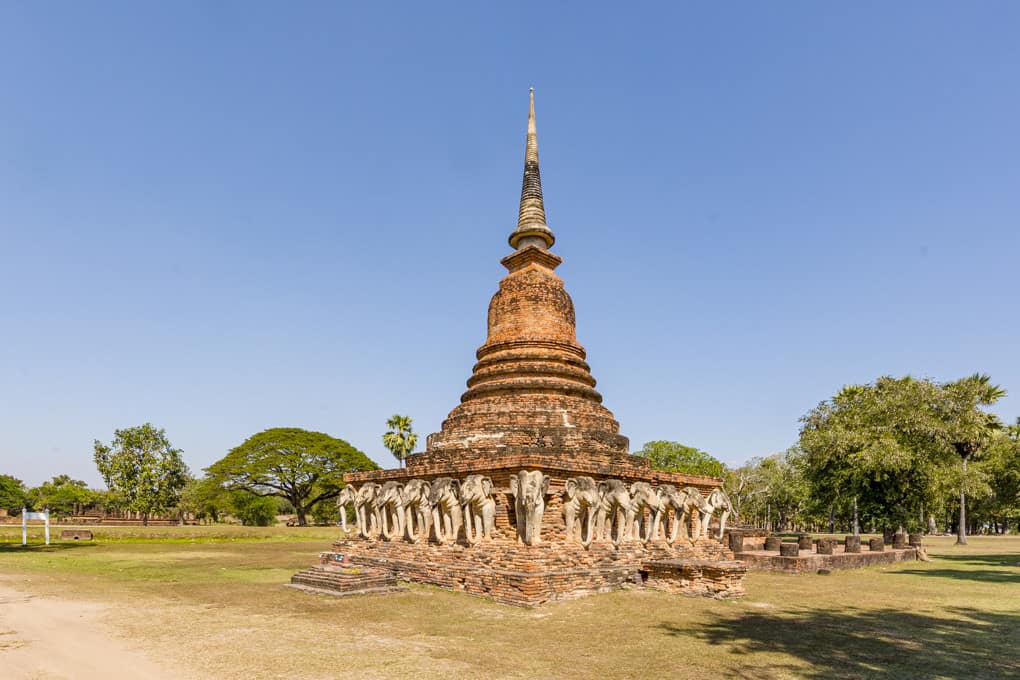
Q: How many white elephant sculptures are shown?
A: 13